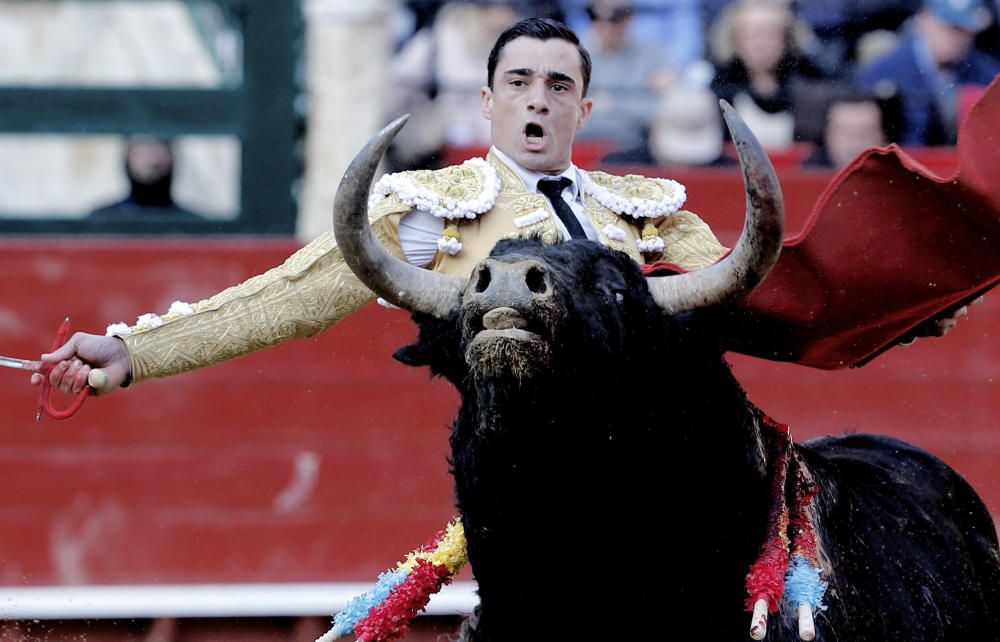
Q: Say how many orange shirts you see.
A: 0